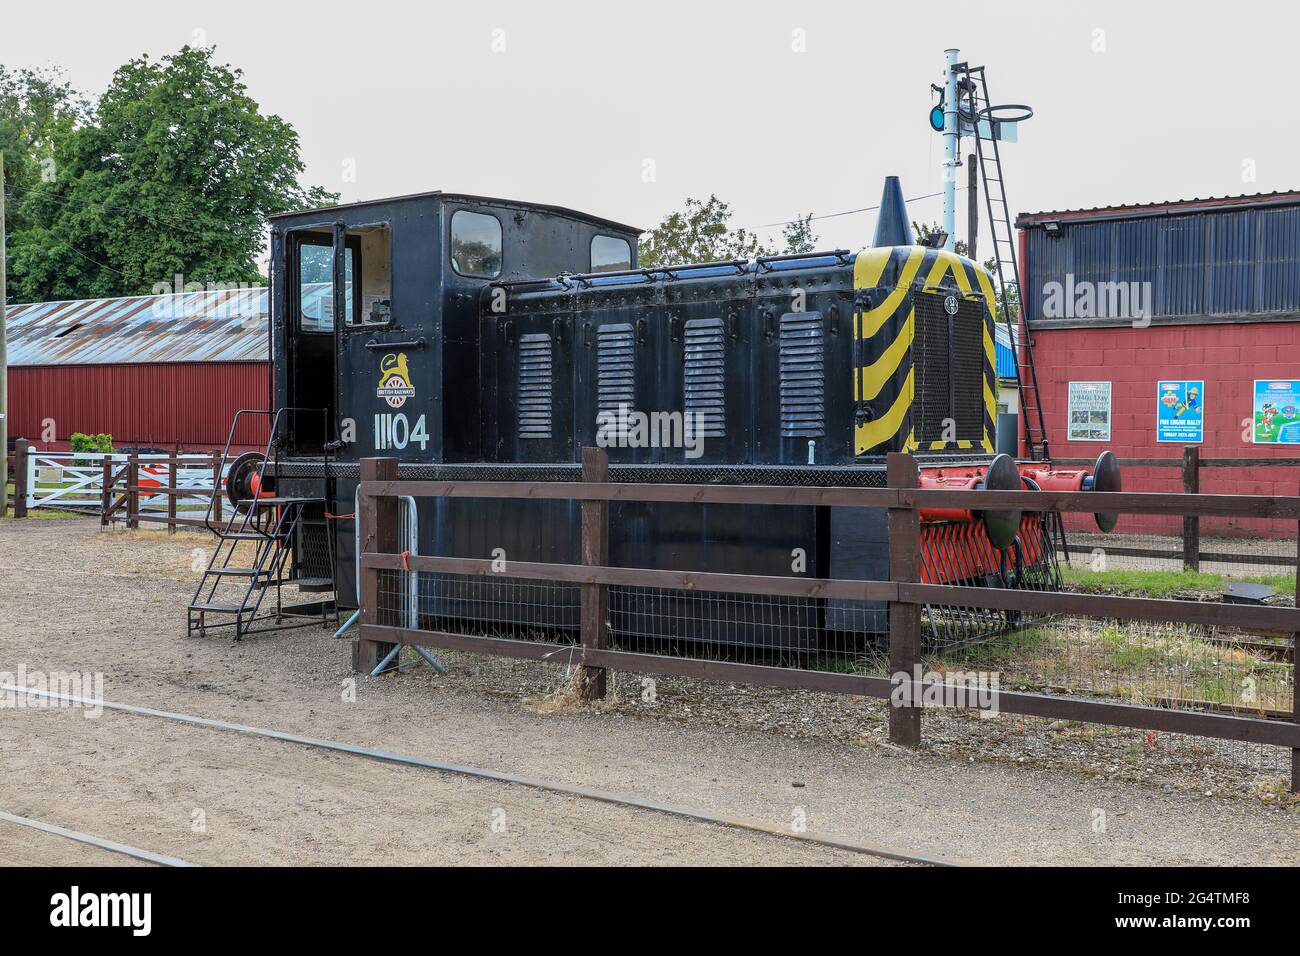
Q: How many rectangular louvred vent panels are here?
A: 4